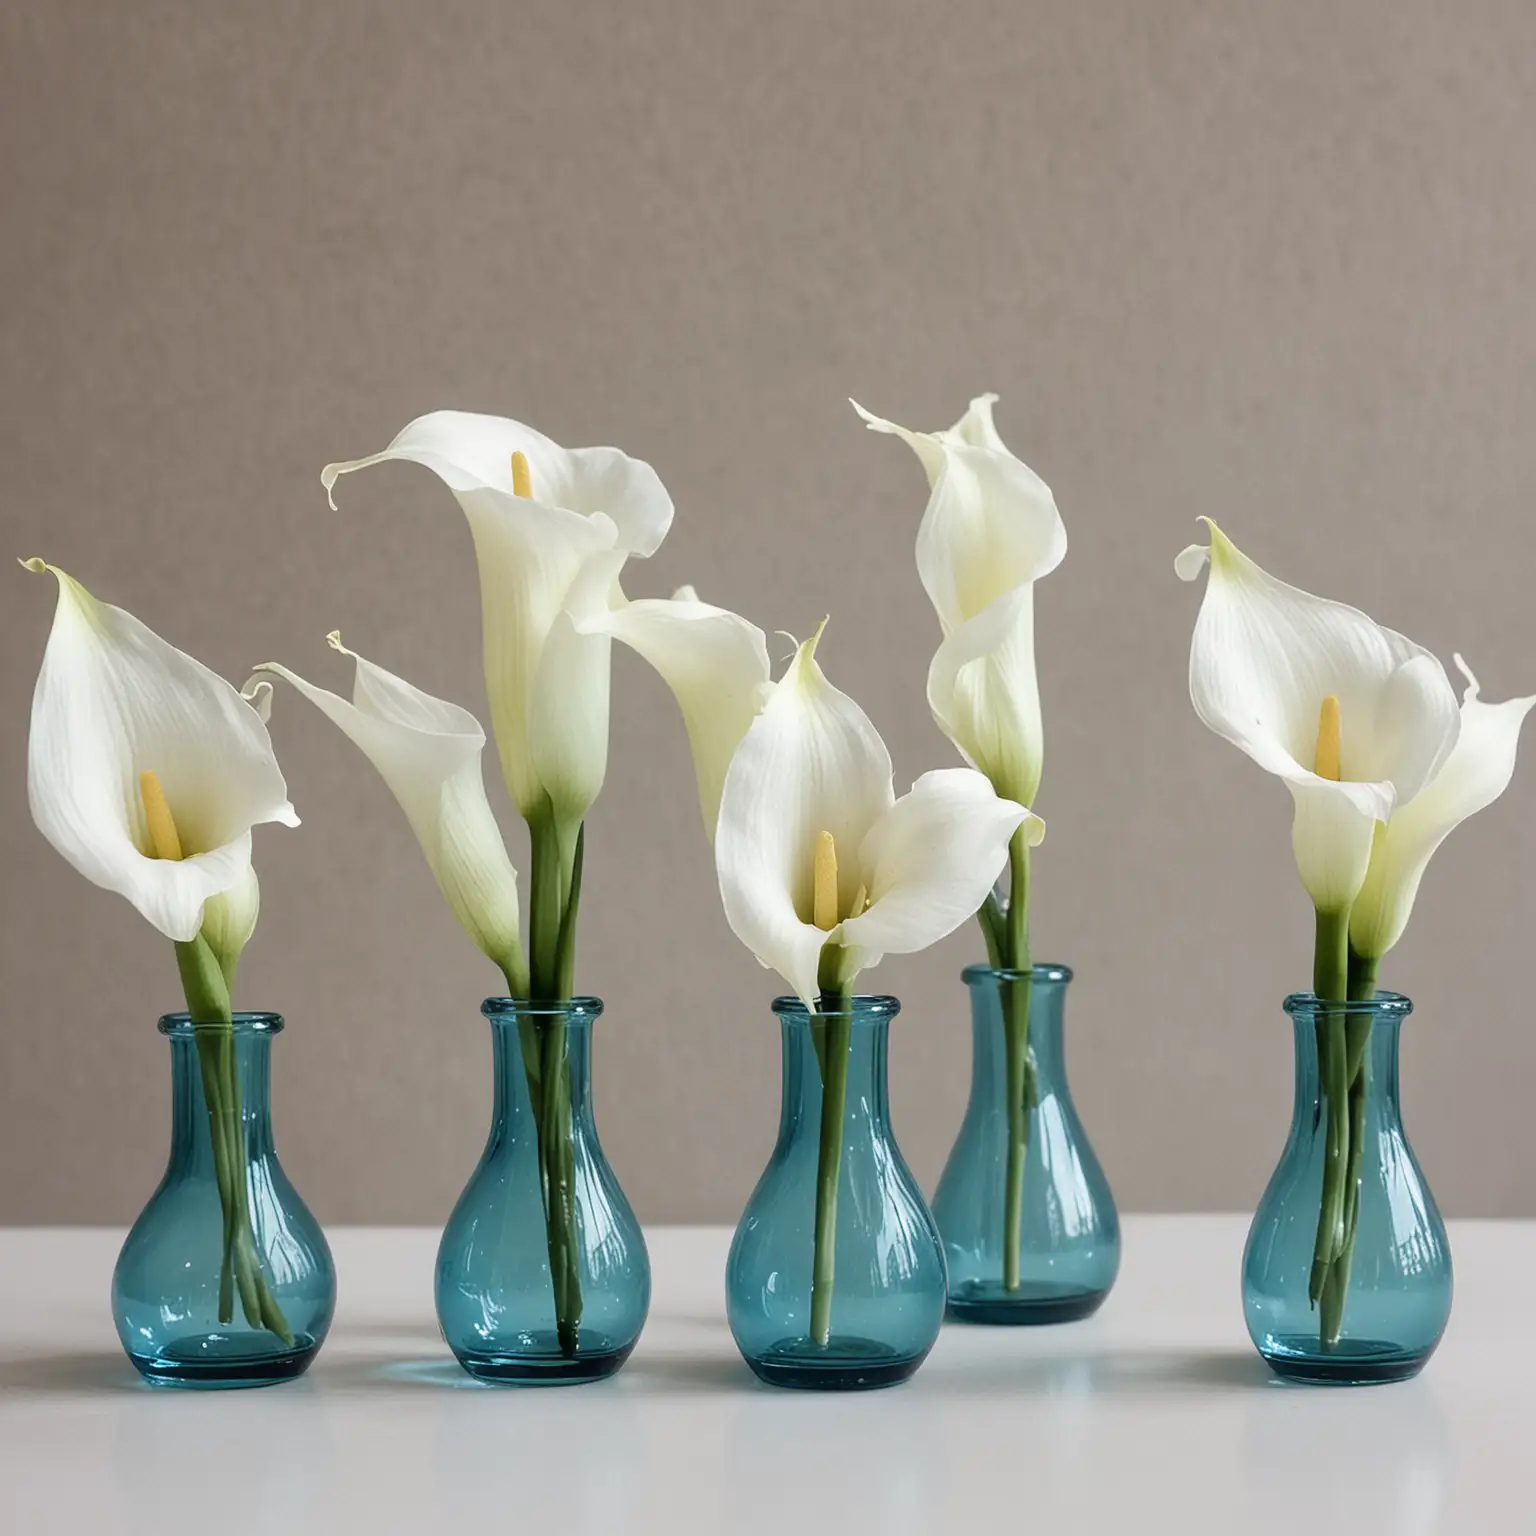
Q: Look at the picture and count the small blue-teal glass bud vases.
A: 5